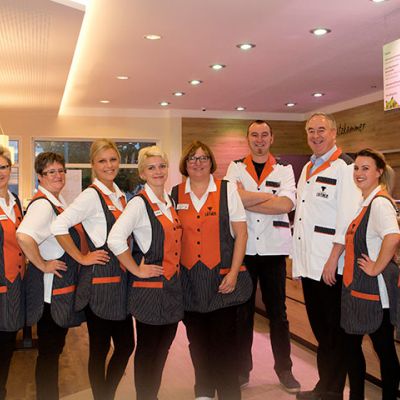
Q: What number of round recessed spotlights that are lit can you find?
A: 13